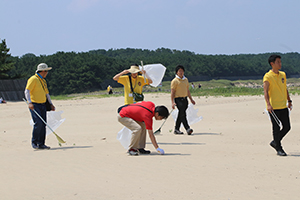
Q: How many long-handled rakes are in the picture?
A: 2